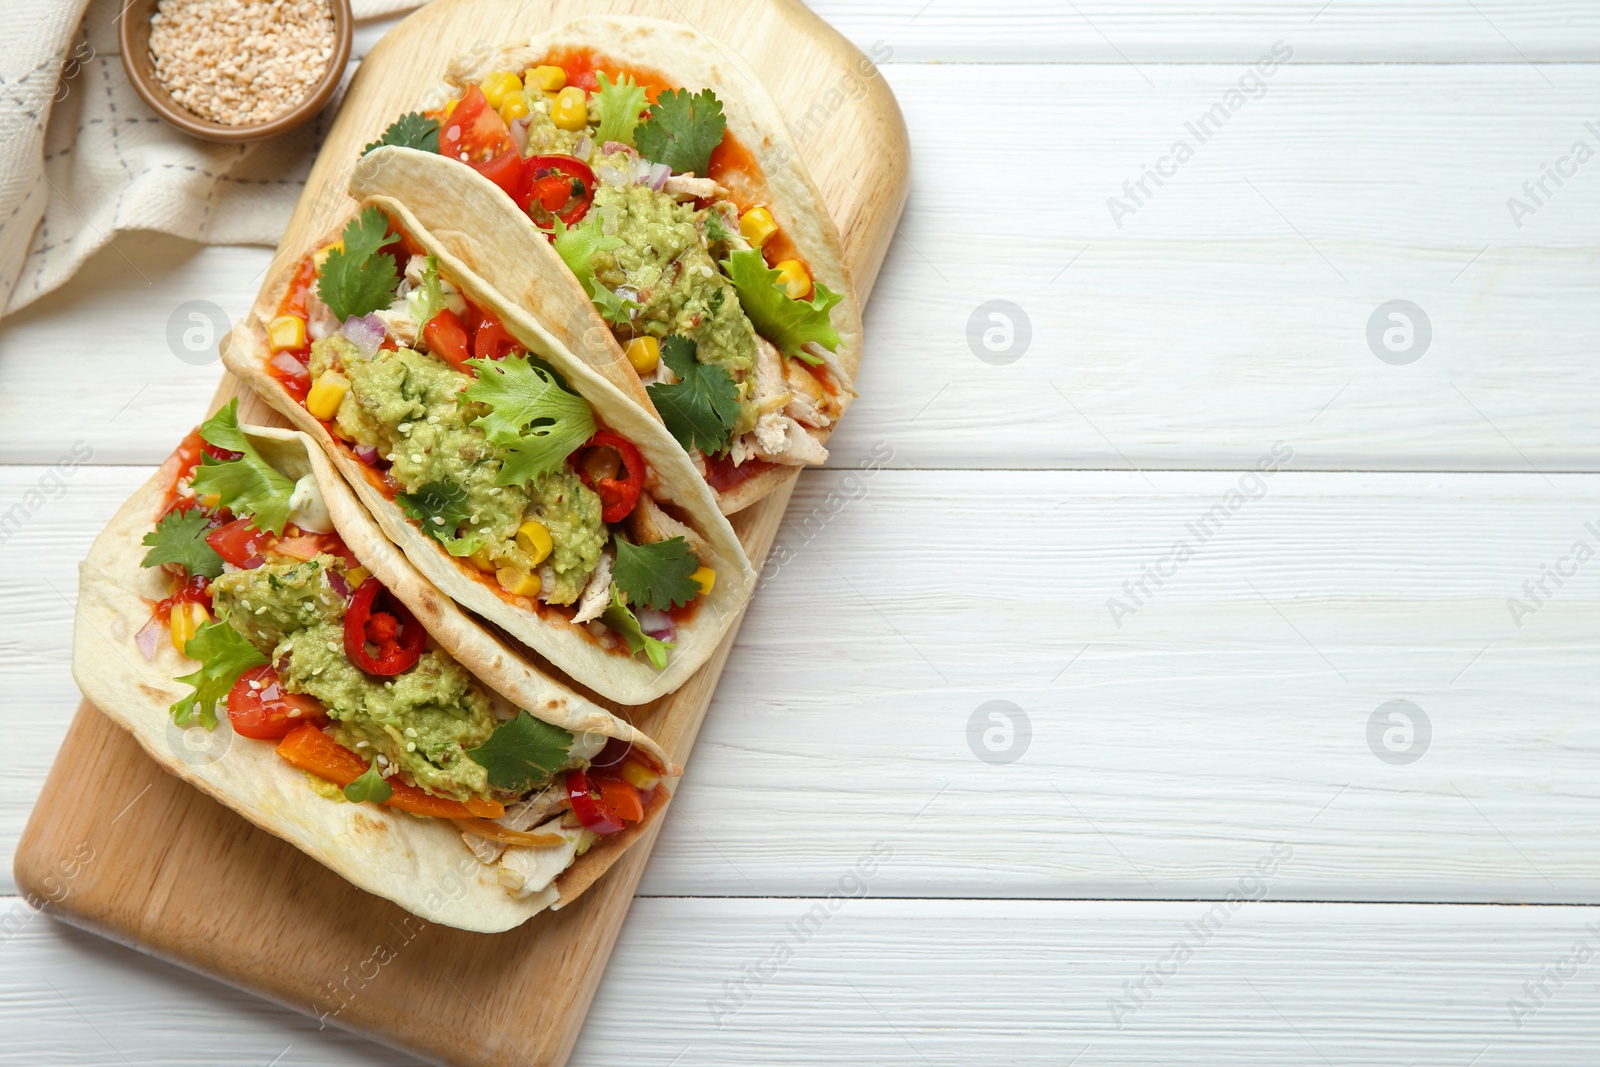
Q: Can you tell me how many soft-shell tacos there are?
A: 3